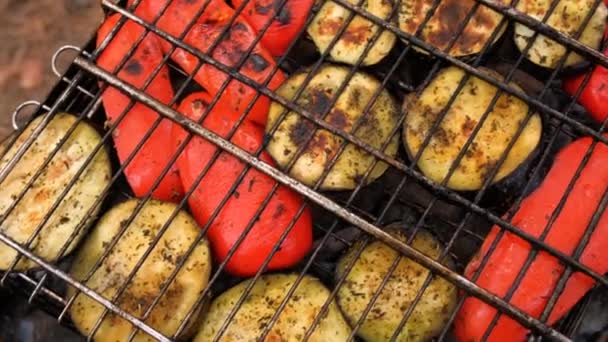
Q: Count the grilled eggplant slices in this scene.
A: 9